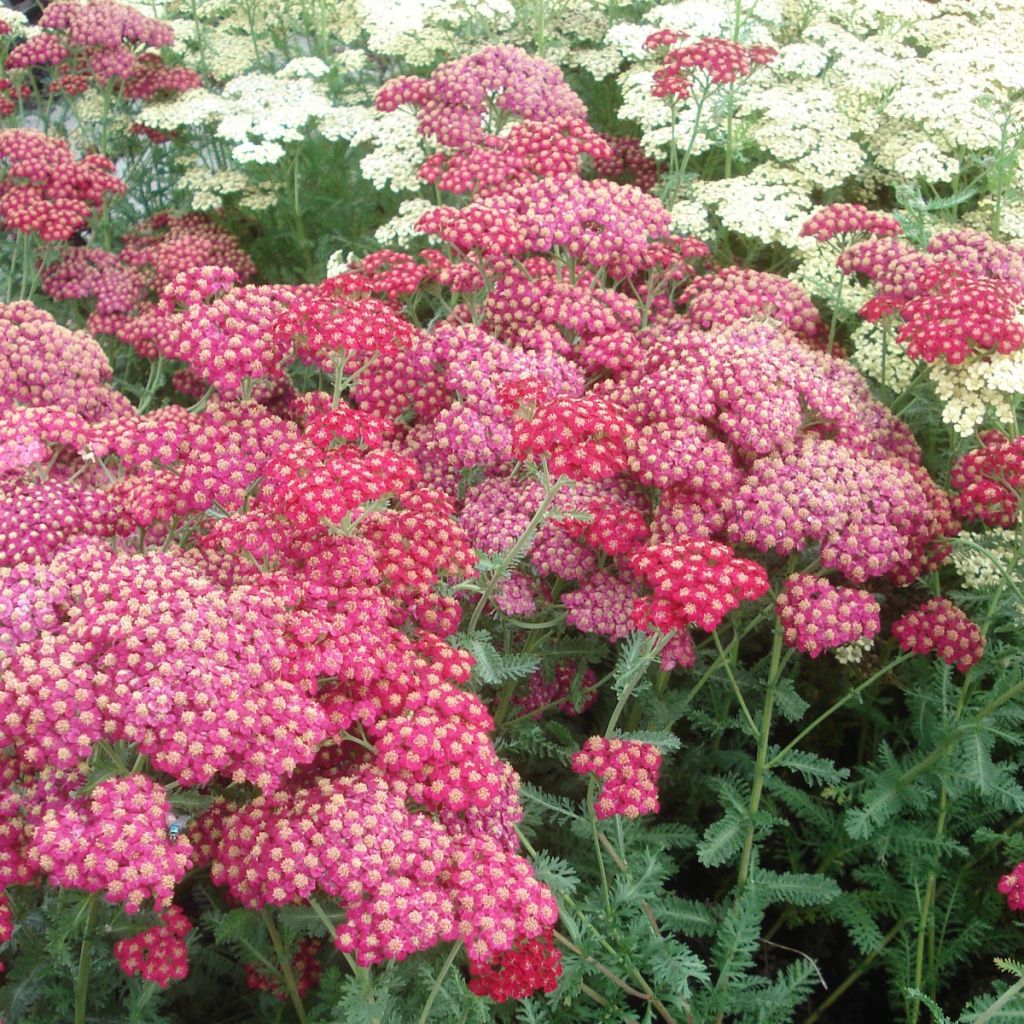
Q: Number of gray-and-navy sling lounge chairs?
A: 0